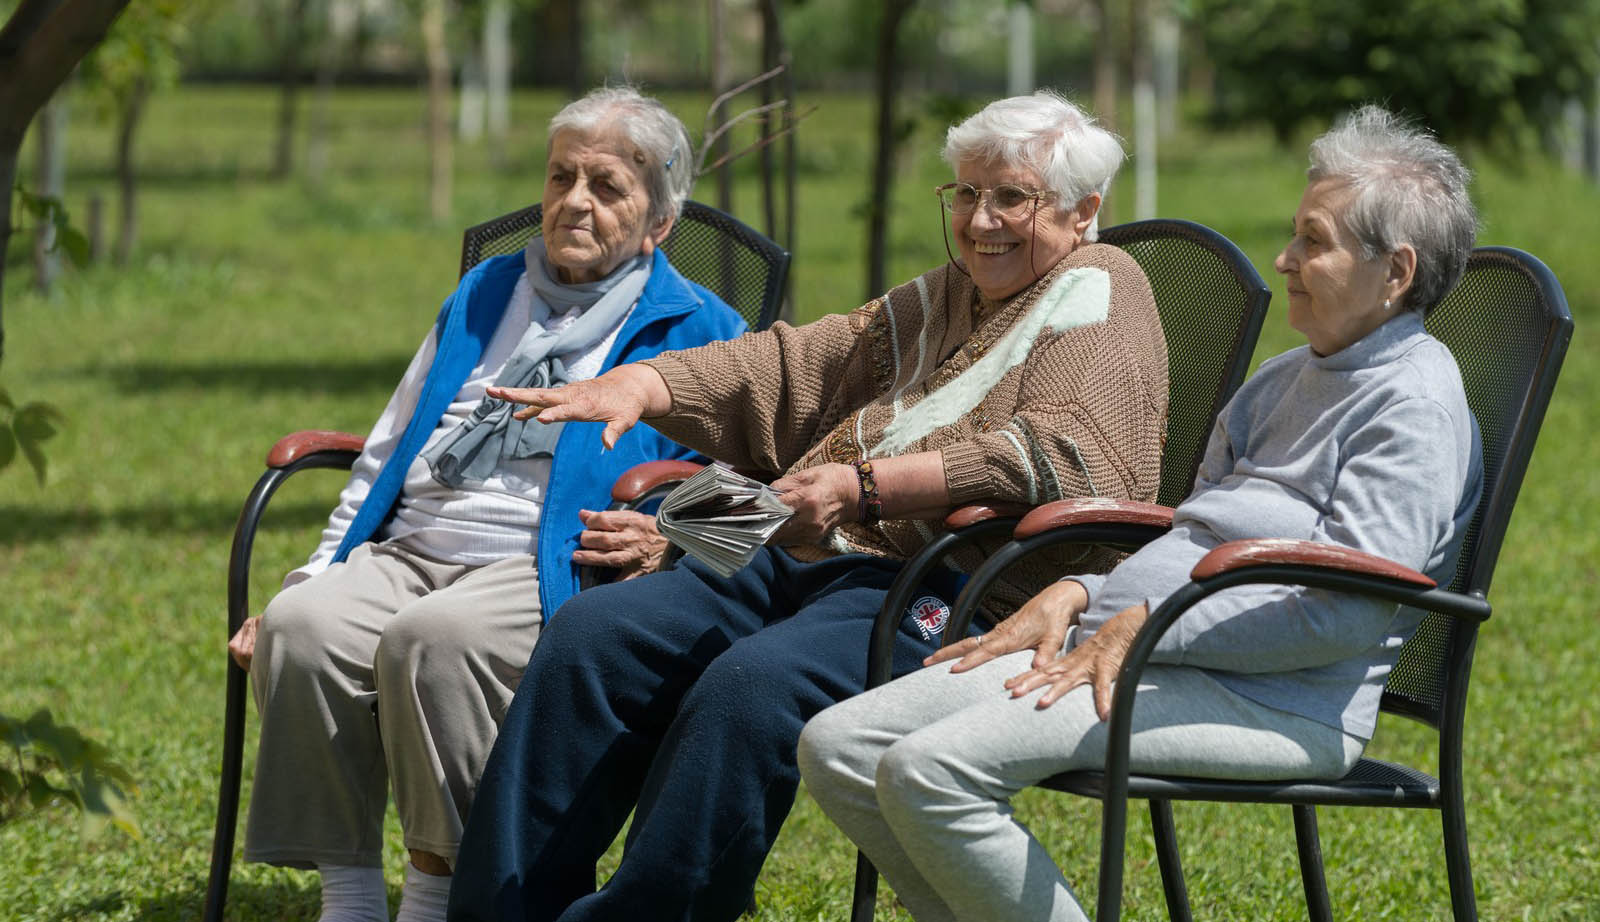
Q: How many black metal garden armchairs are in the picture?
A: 3